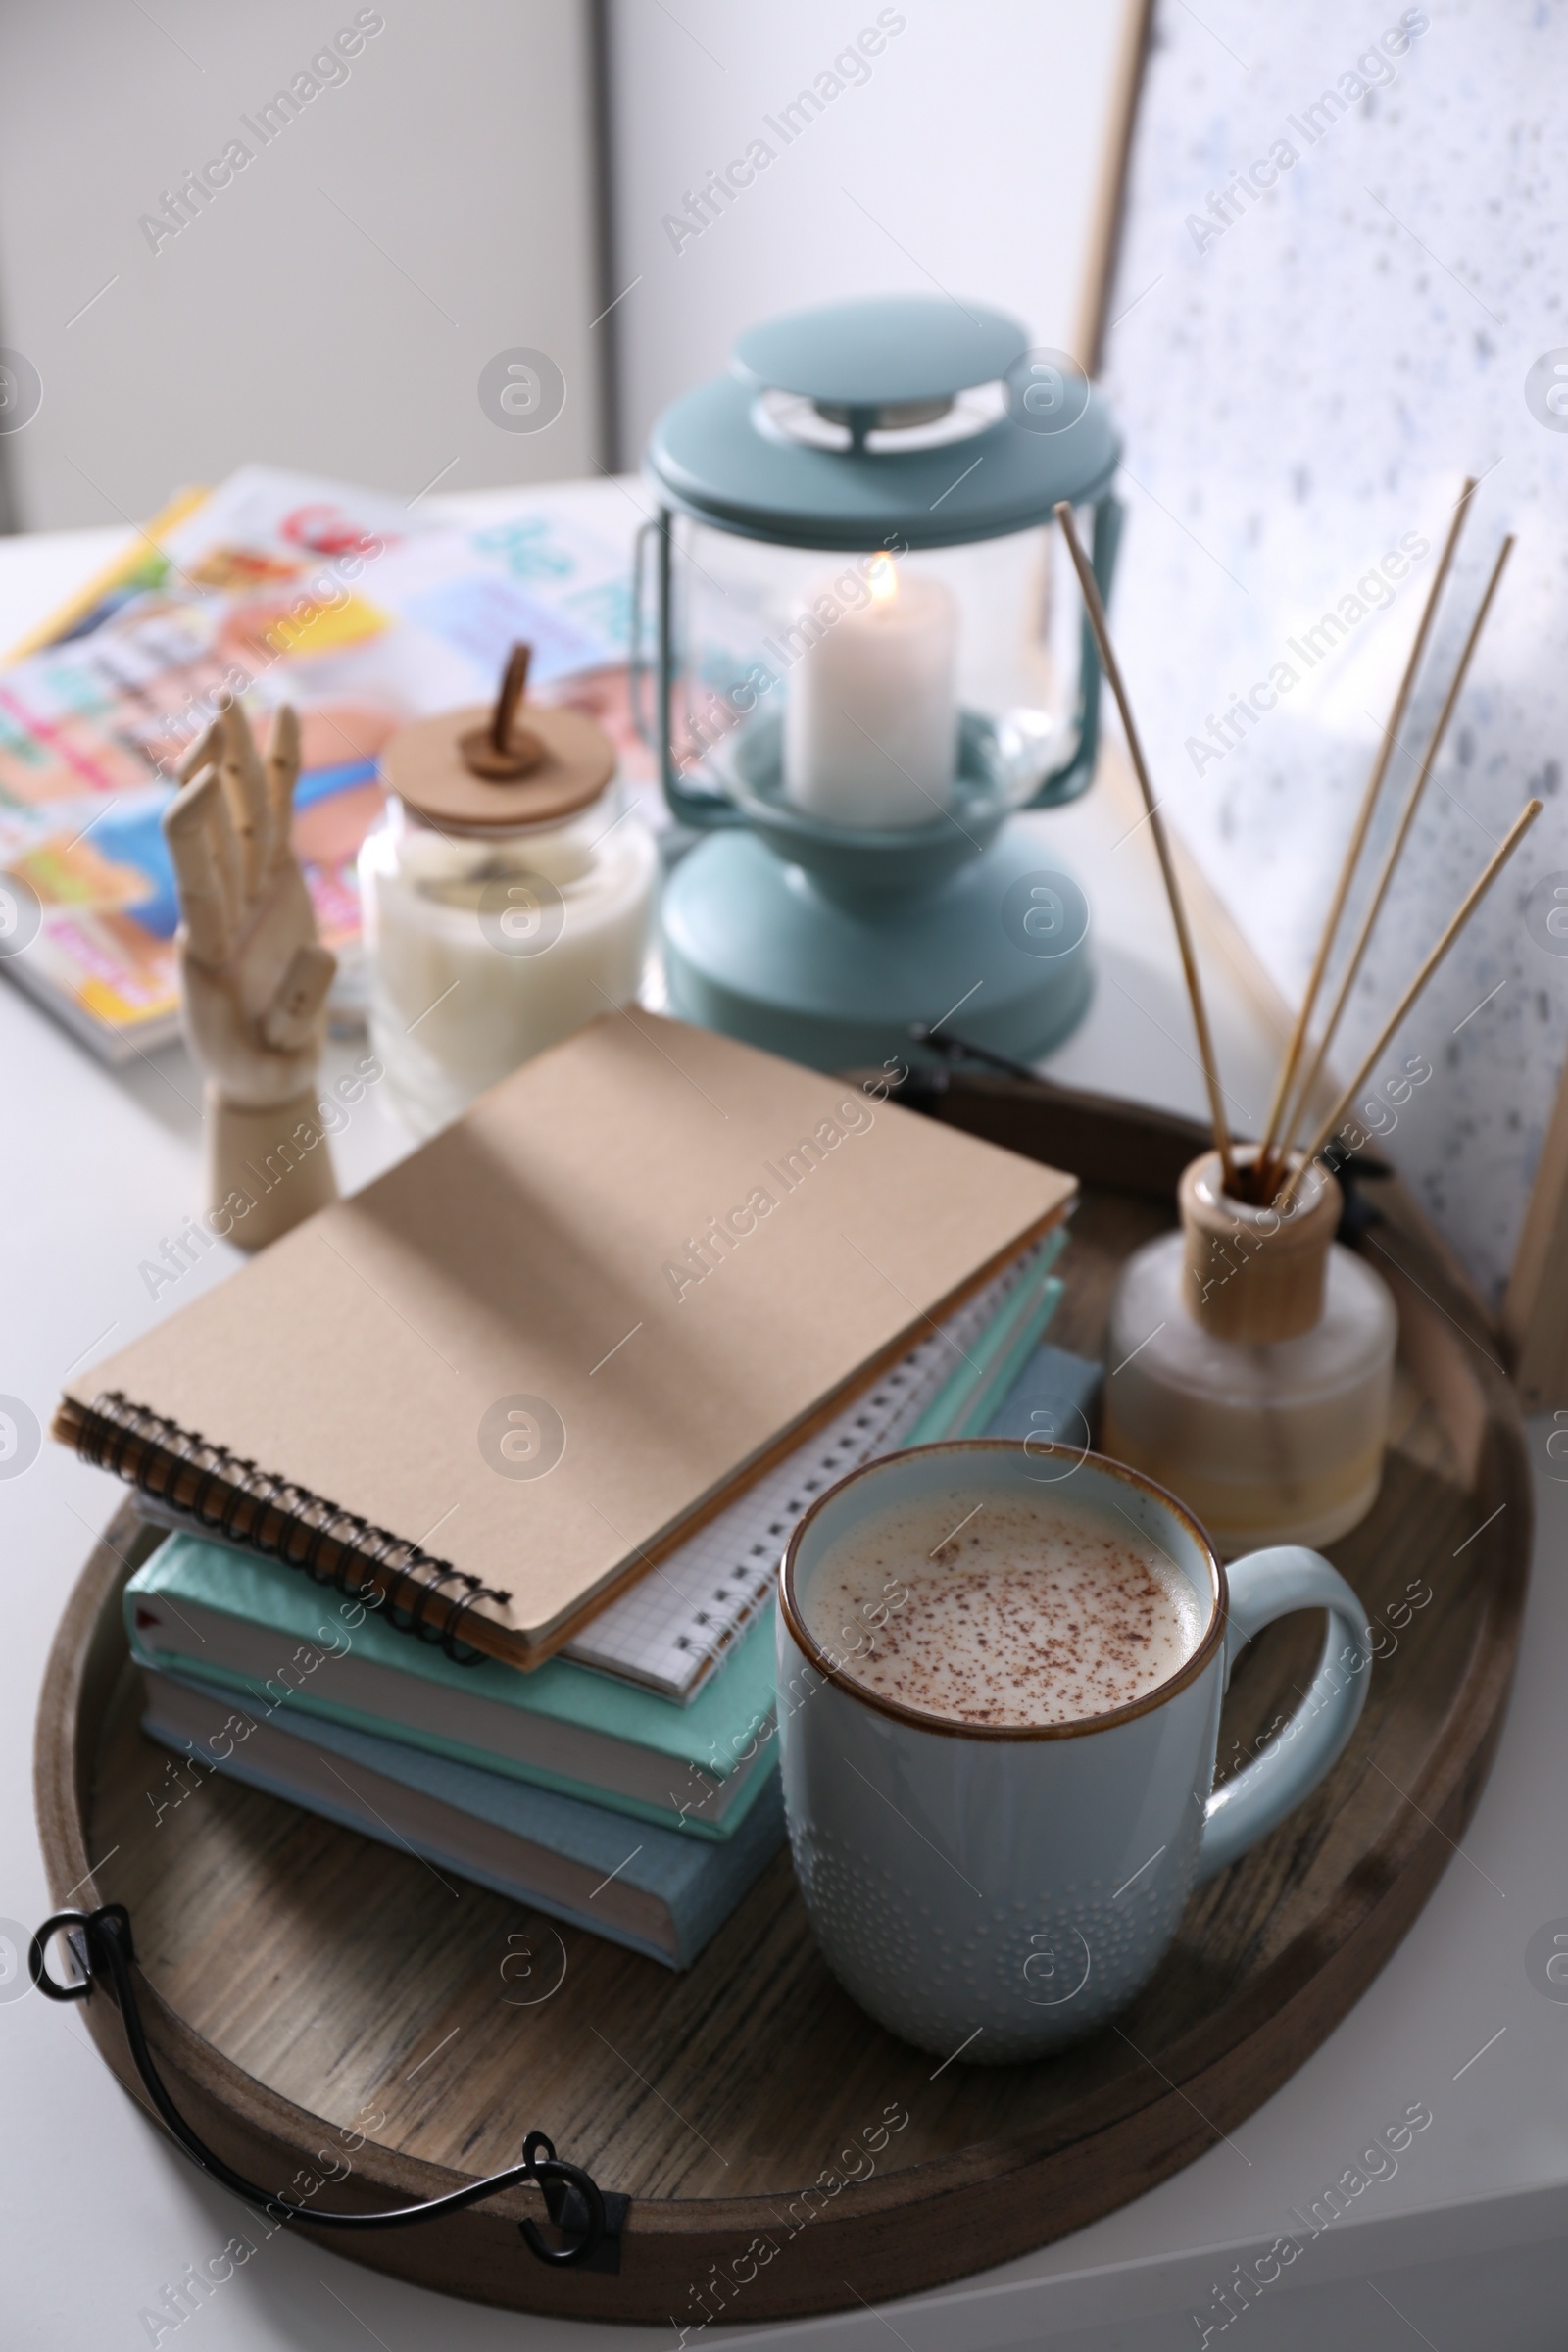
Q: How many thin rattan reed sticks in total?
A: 4